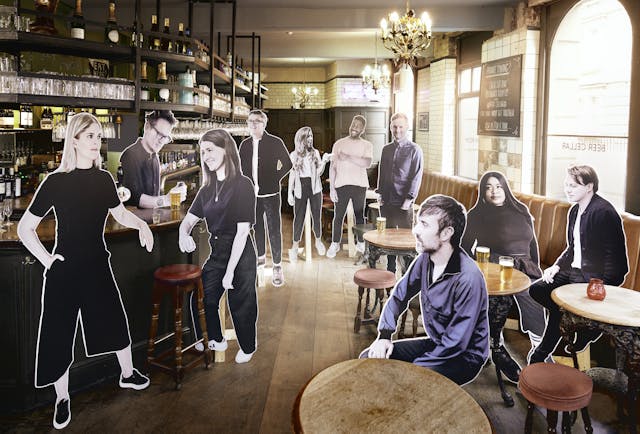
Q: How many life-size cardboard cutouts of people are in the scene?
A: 10